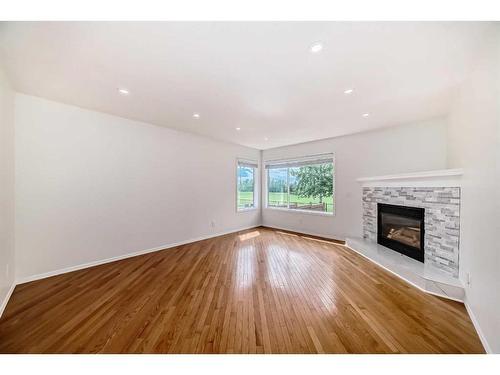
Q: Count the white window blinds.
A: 2